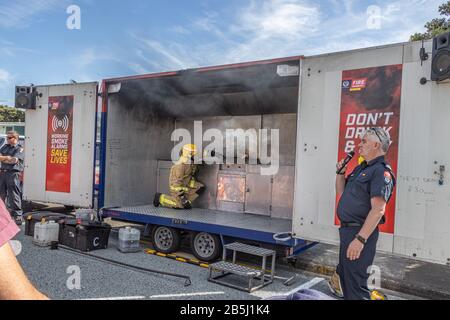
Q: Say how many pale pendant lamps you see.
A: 0